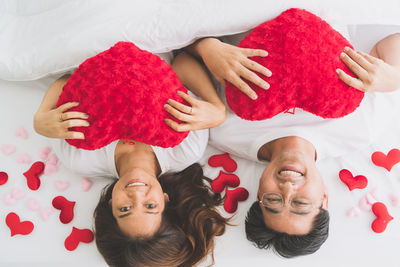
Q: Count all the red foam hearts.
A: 11